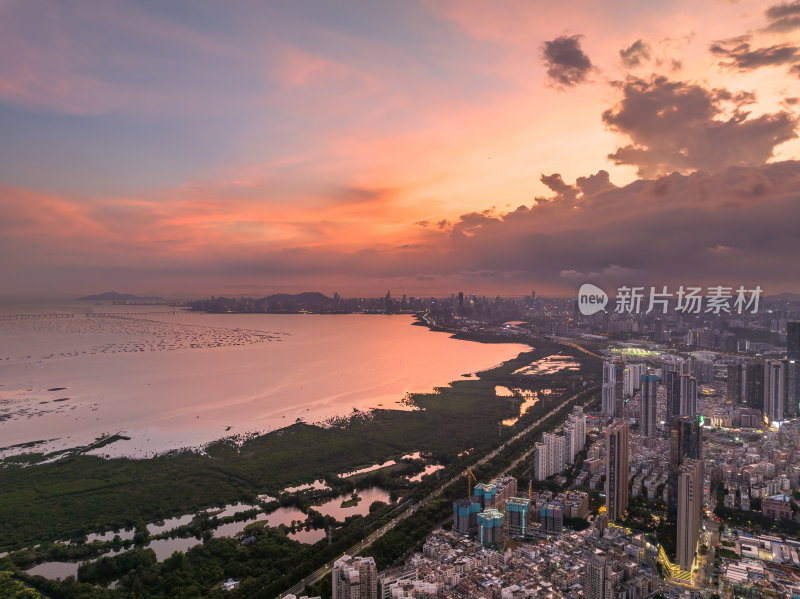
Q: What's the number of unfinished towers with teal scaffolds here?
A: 5